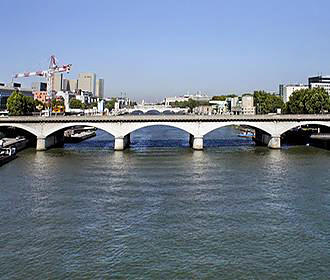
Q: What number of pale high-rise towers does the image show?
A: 4